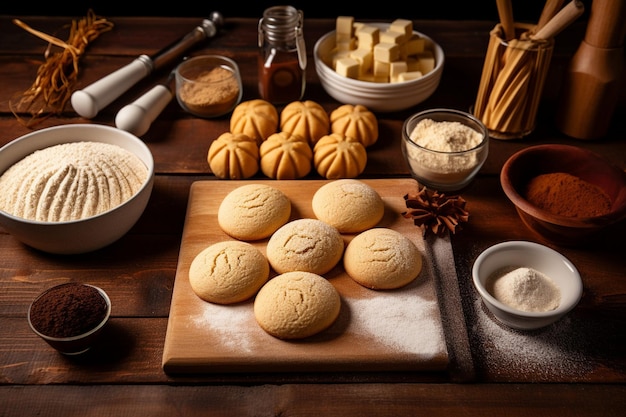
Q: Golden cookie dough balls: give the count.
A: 6